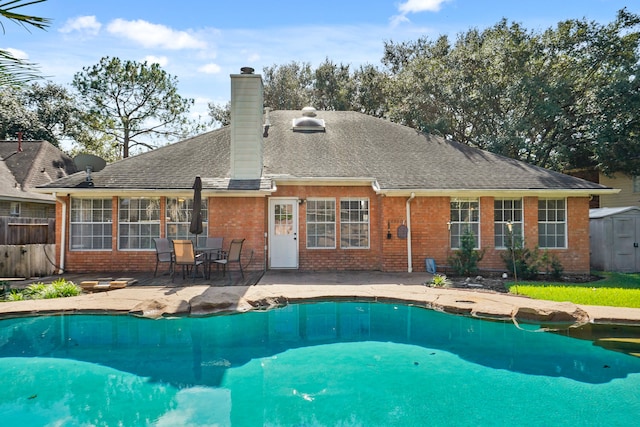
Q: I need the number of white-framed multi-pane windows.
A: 8